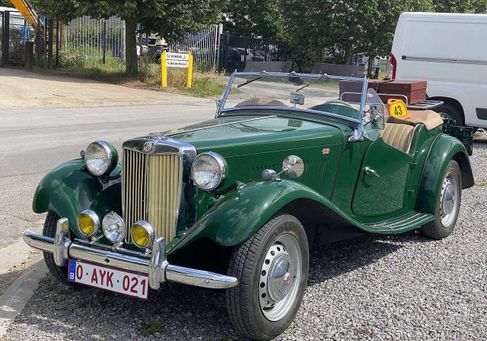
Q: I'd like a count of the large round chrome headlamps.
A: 2